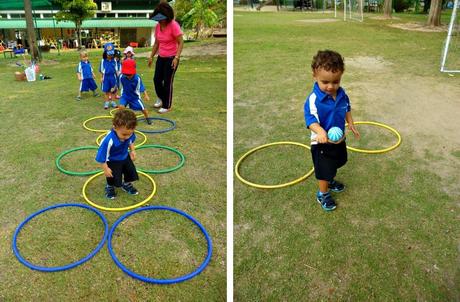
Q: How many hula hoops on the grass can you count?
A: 11